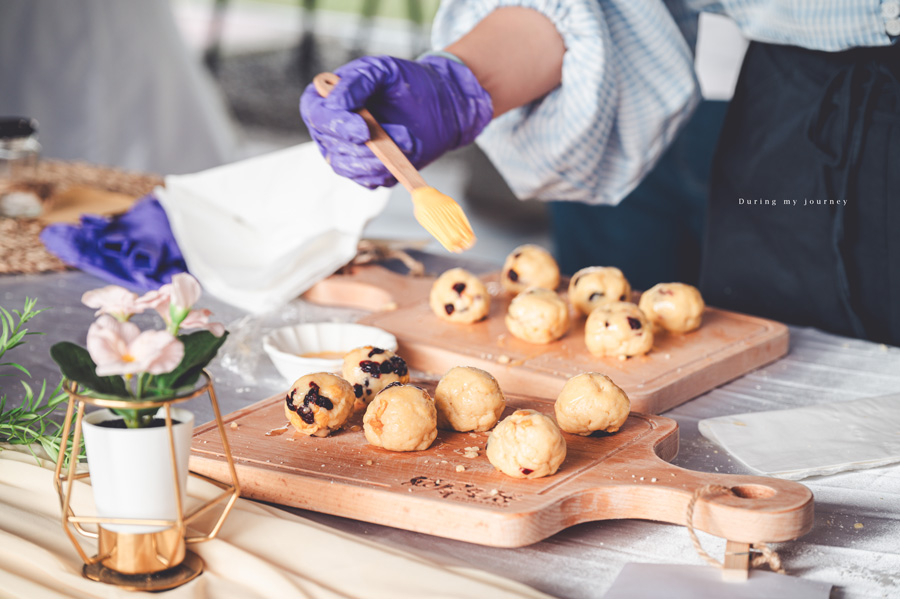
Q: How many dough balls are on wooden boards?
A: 12